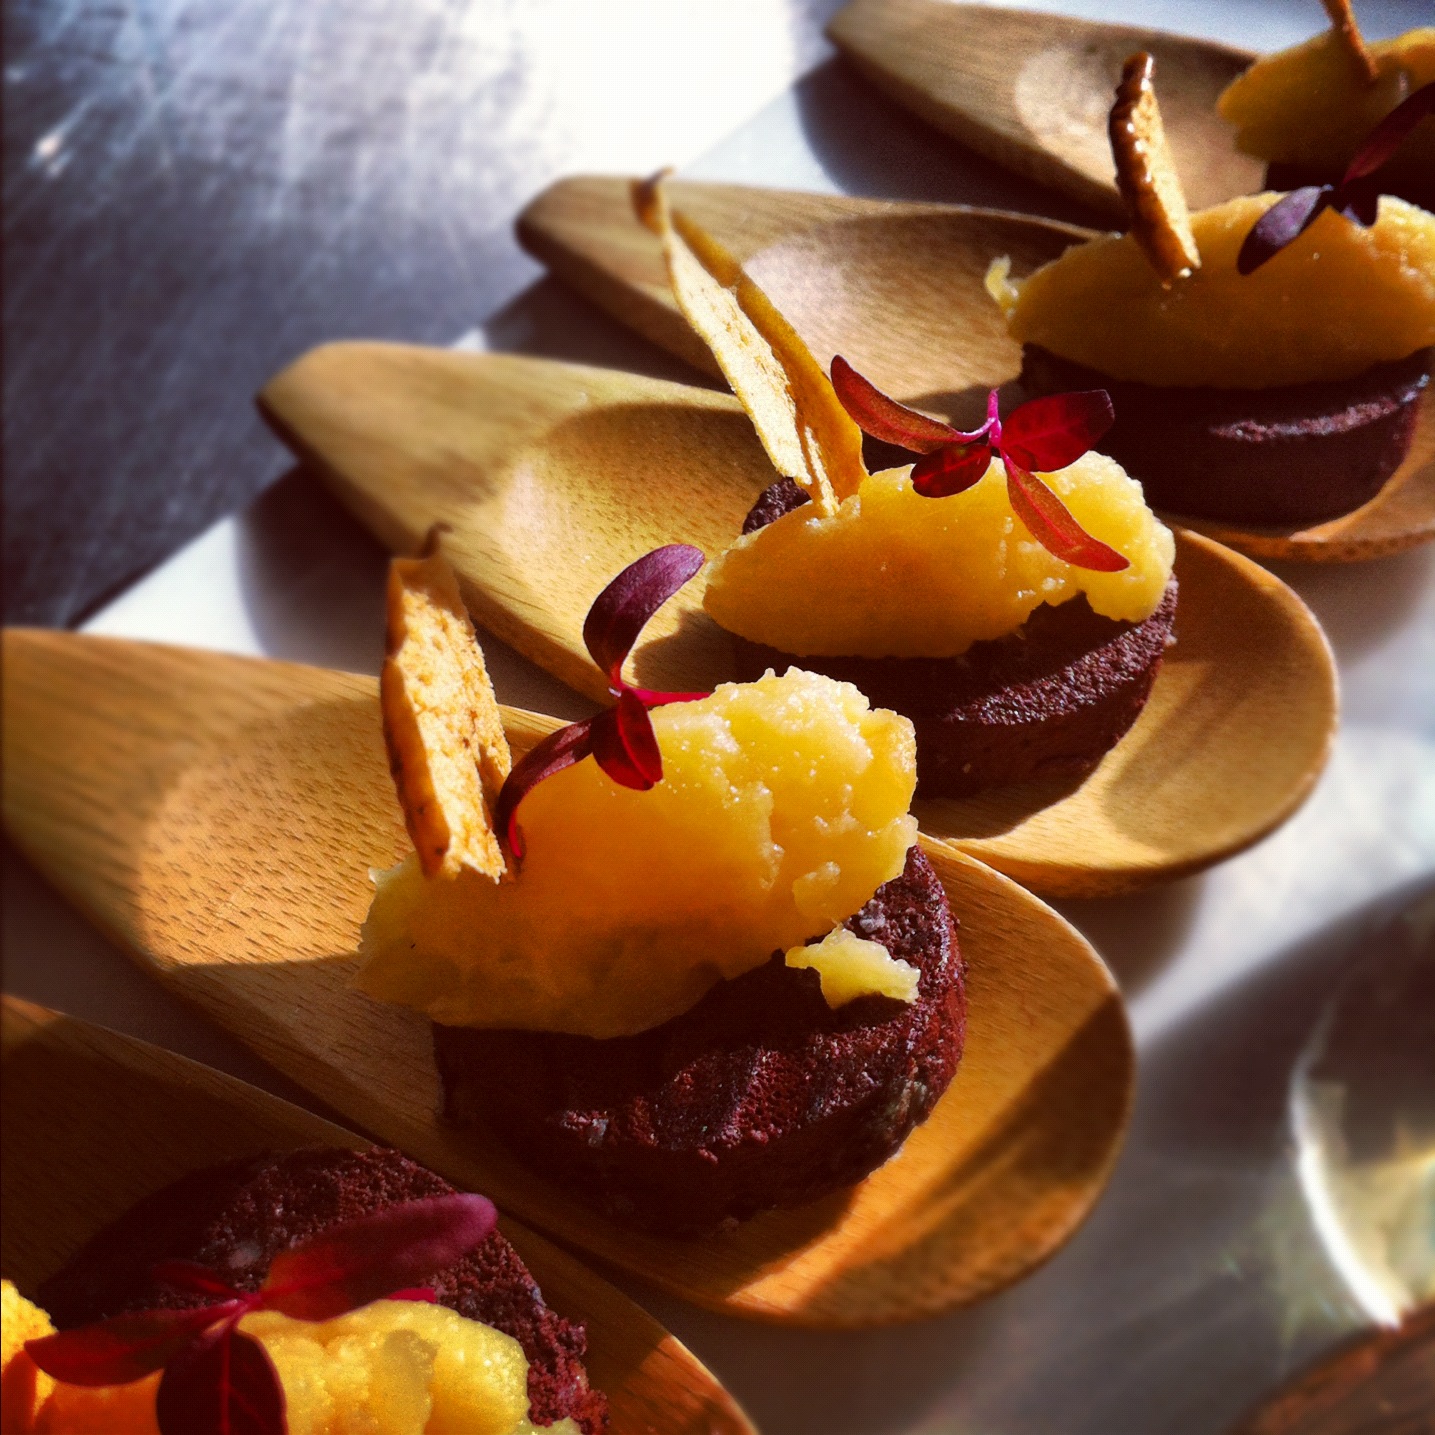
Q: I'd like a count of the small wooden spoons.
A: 5